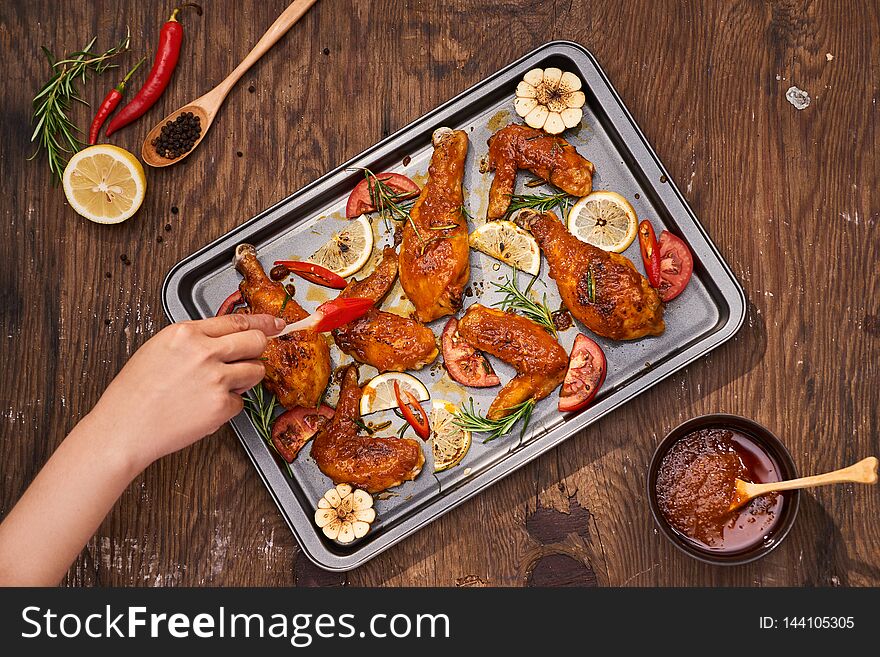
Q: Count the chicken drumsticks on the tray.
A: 3